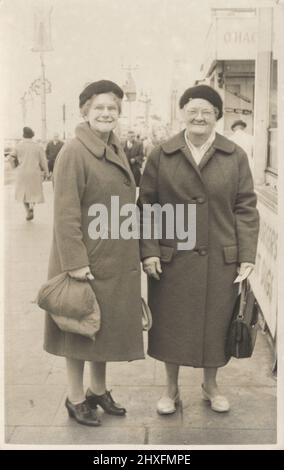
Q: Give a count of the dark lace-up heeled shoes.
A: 2